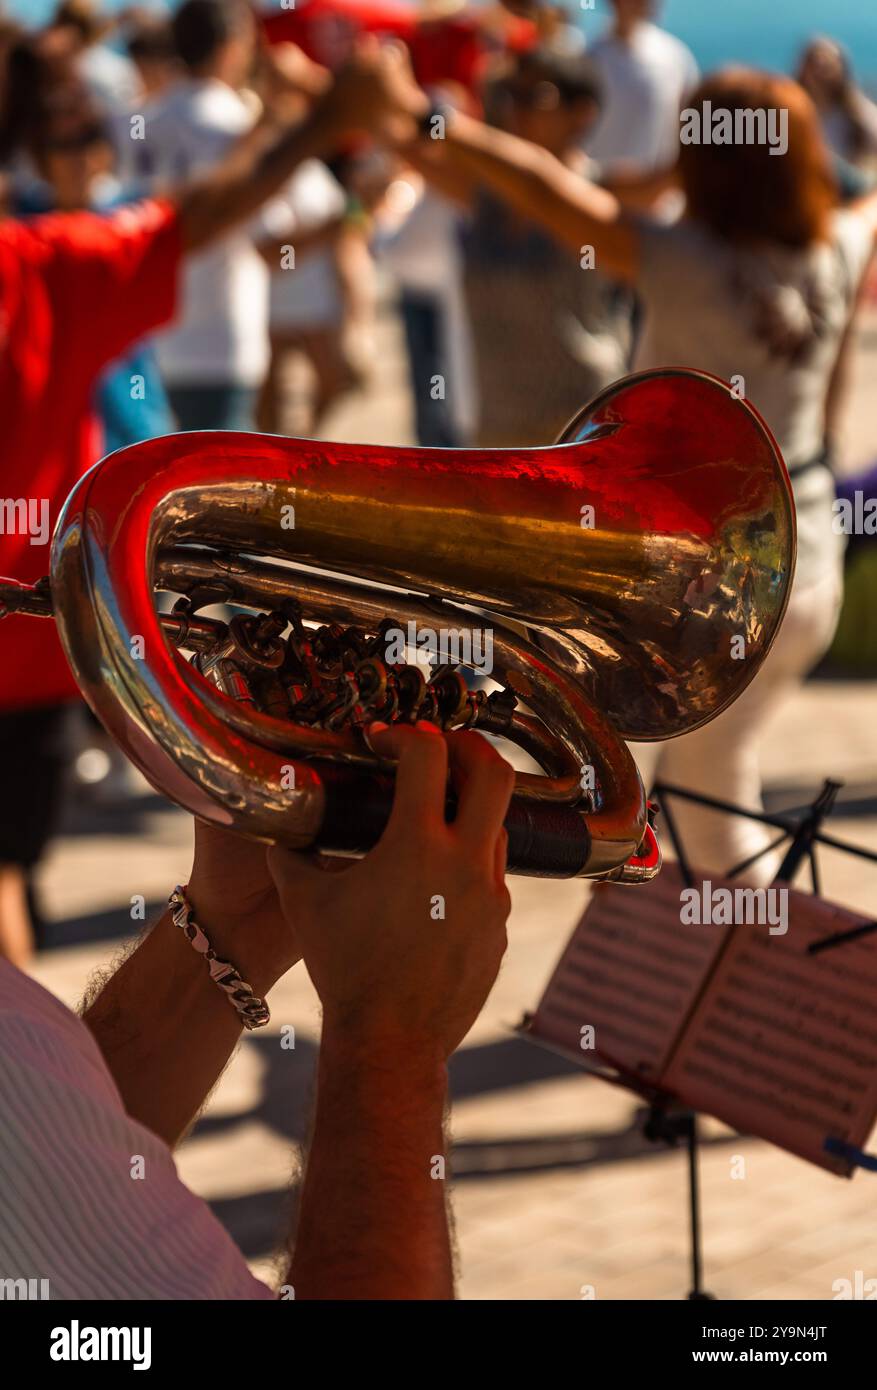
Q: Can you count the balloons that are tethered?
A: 0